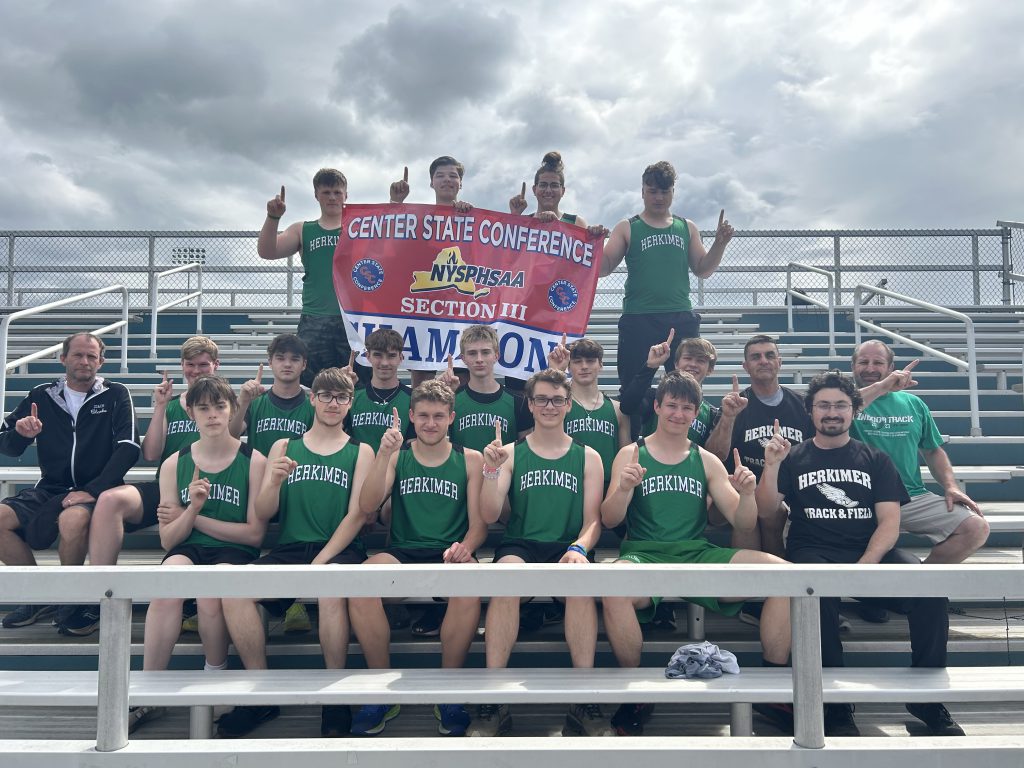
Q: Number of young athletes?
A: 15